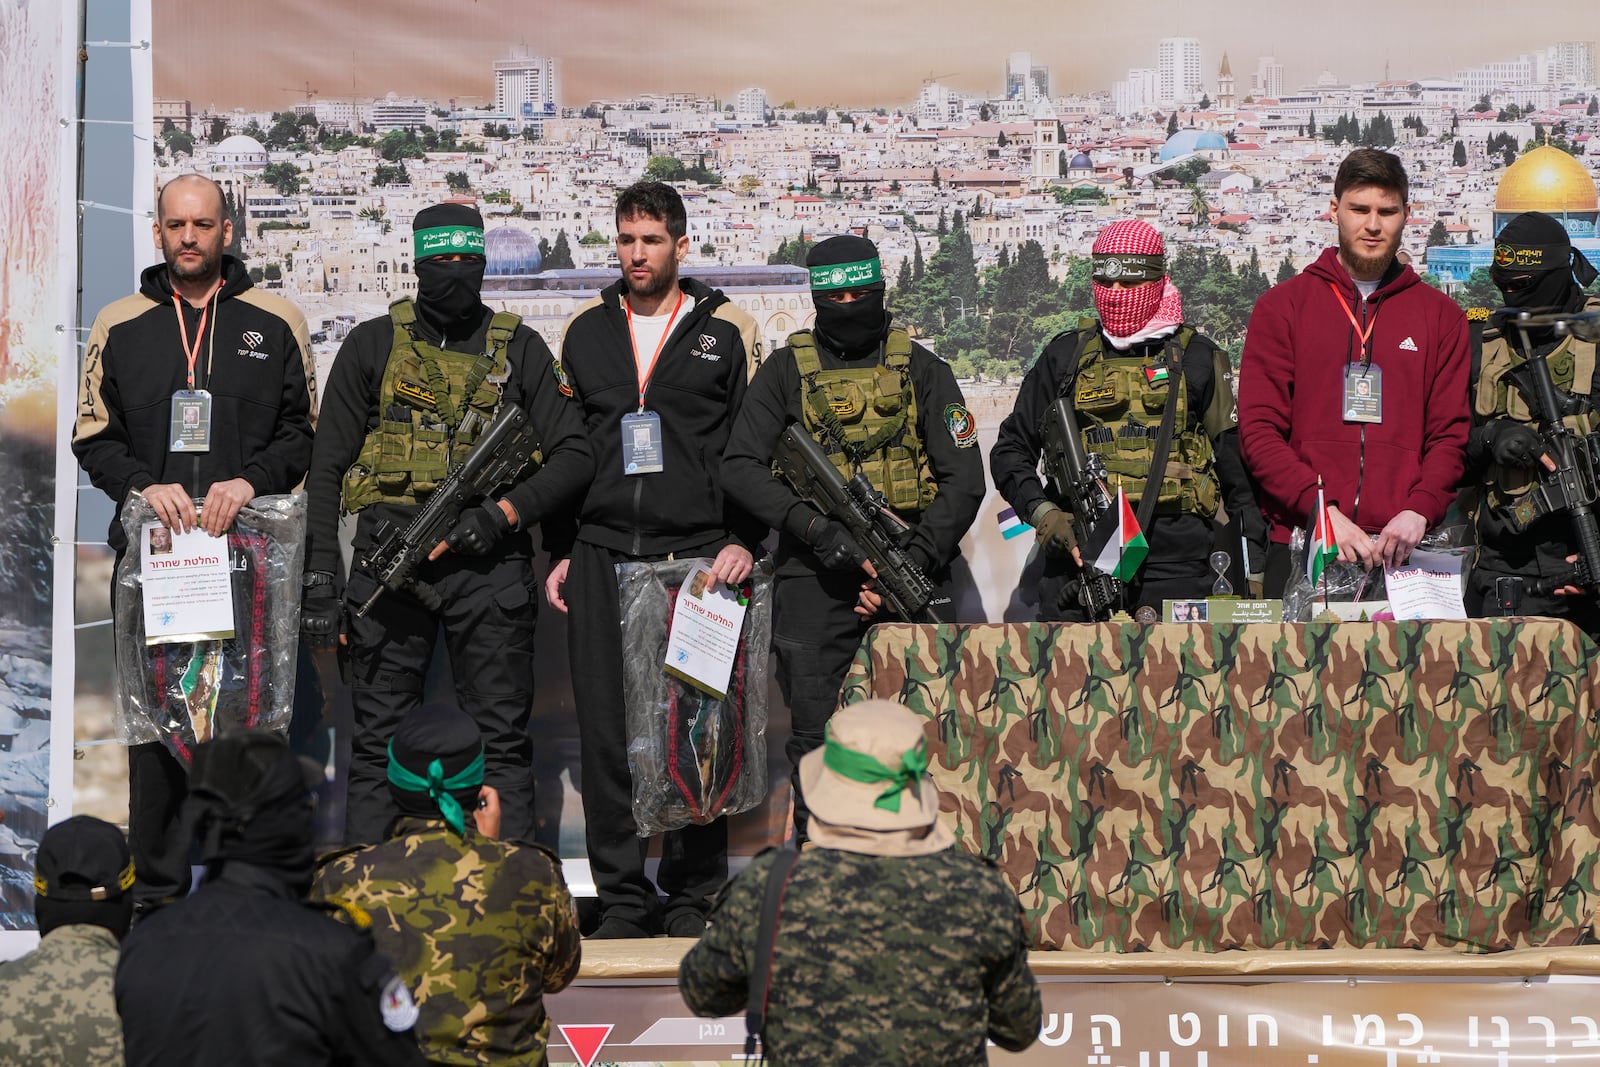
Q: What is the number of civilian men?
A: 3